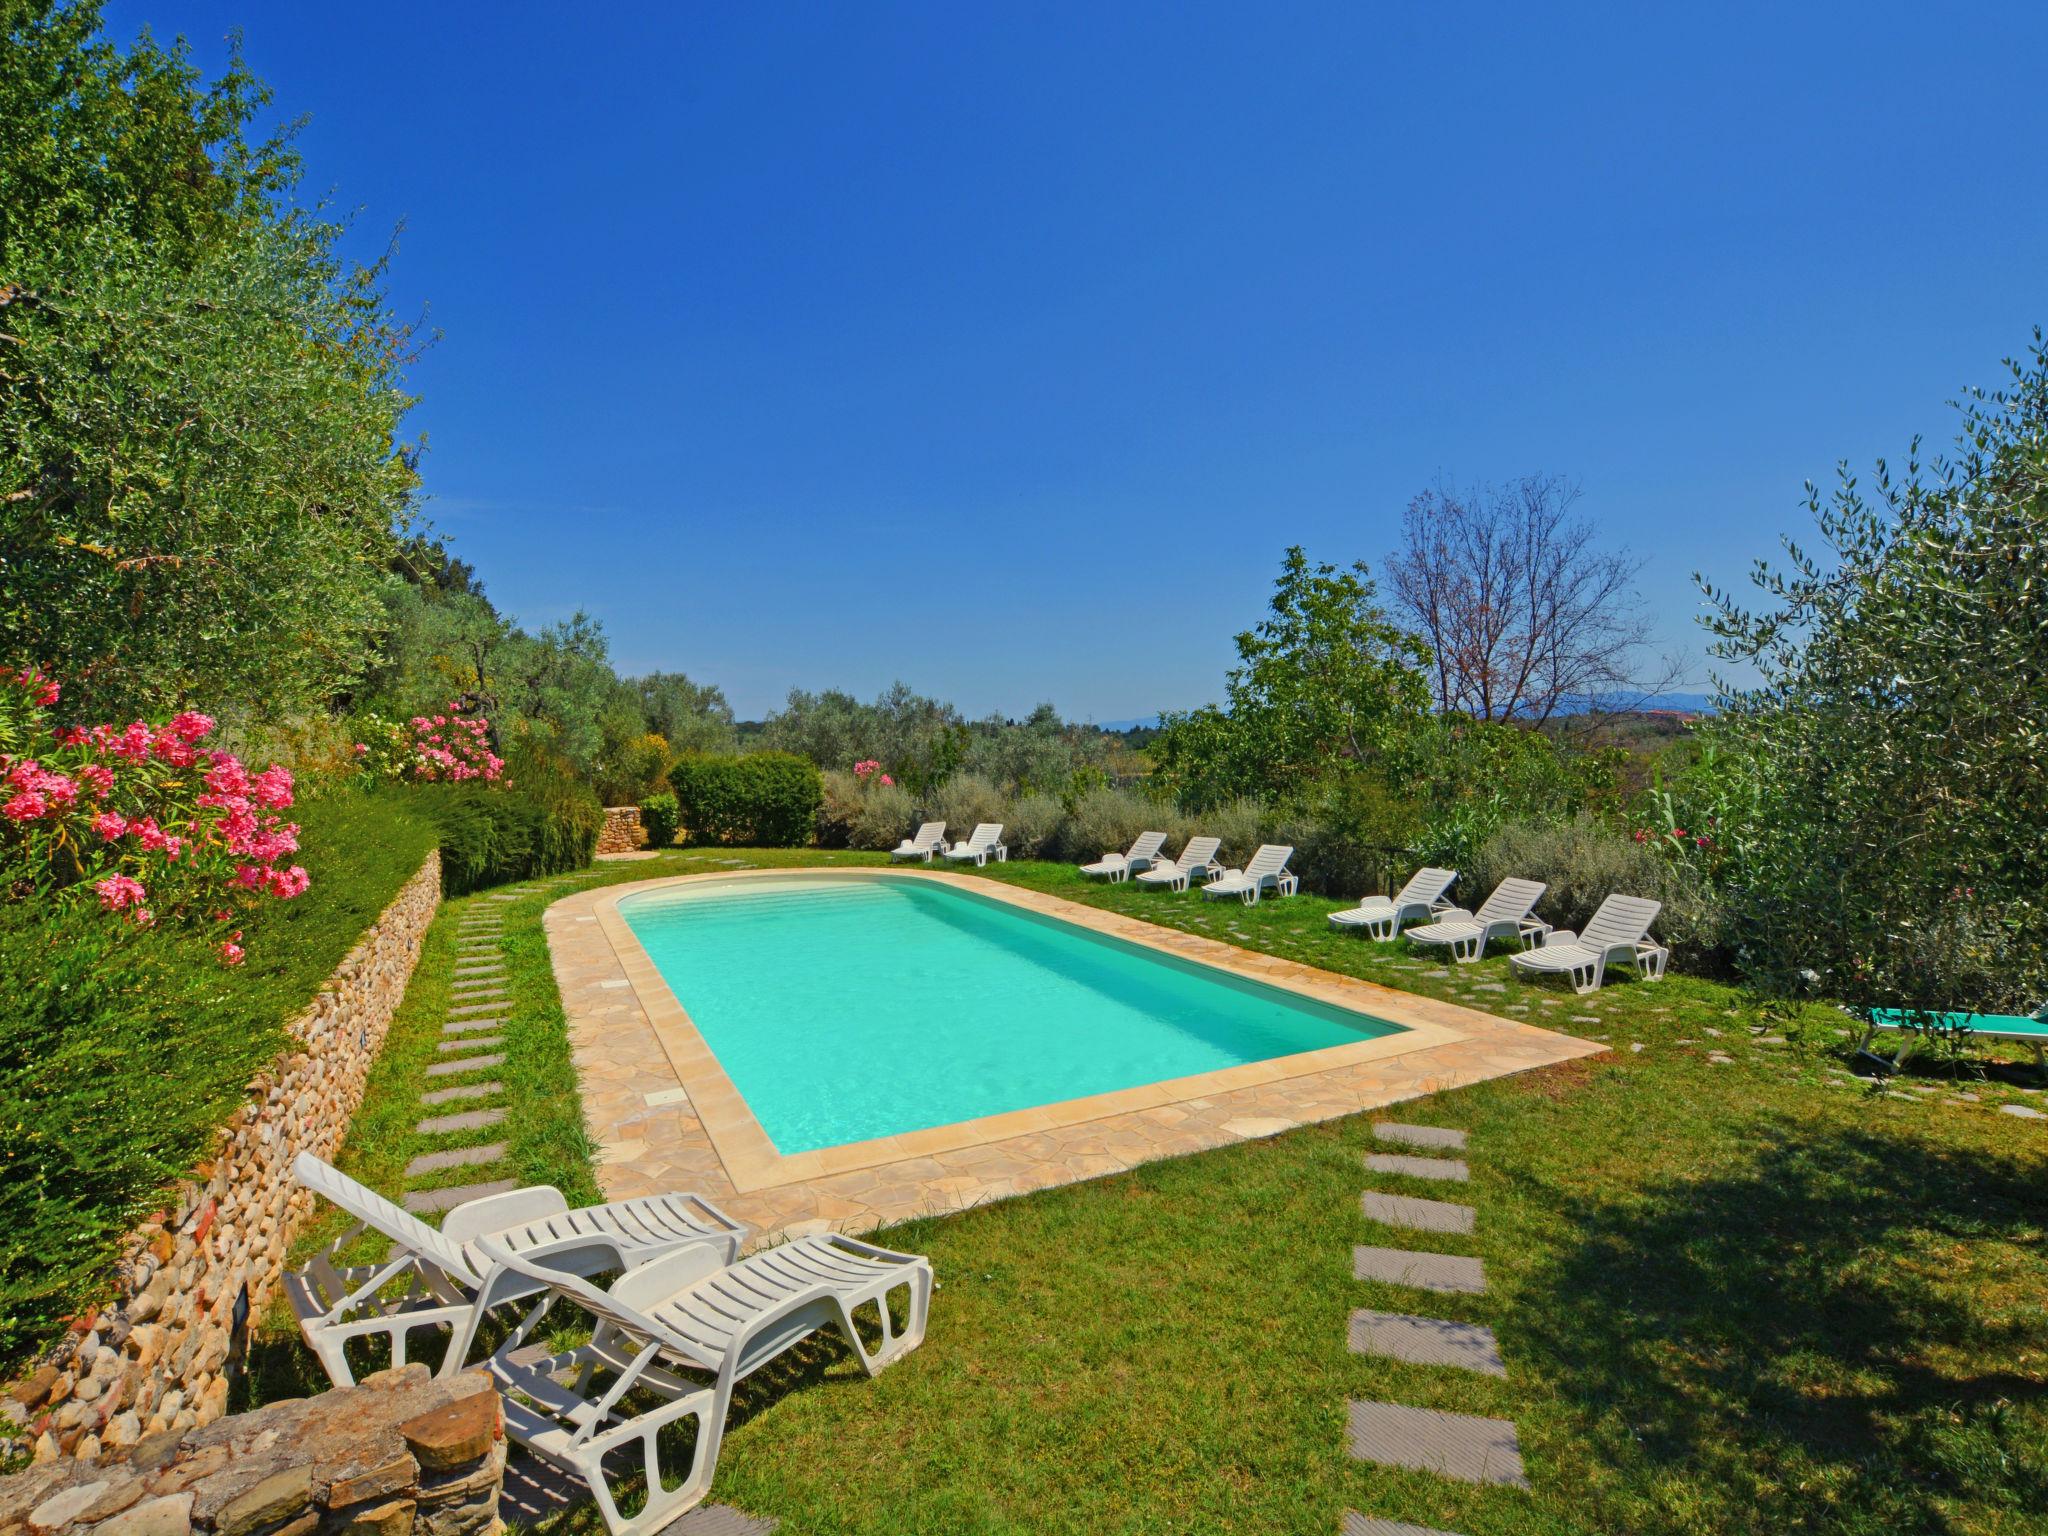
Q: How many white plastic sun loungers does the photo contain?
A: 10